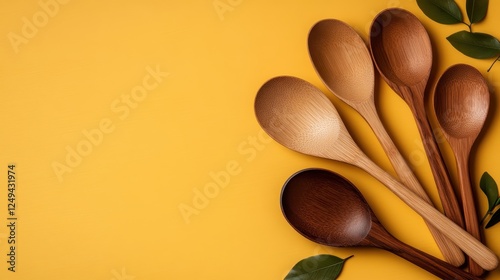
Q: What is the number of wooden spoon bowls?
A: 5